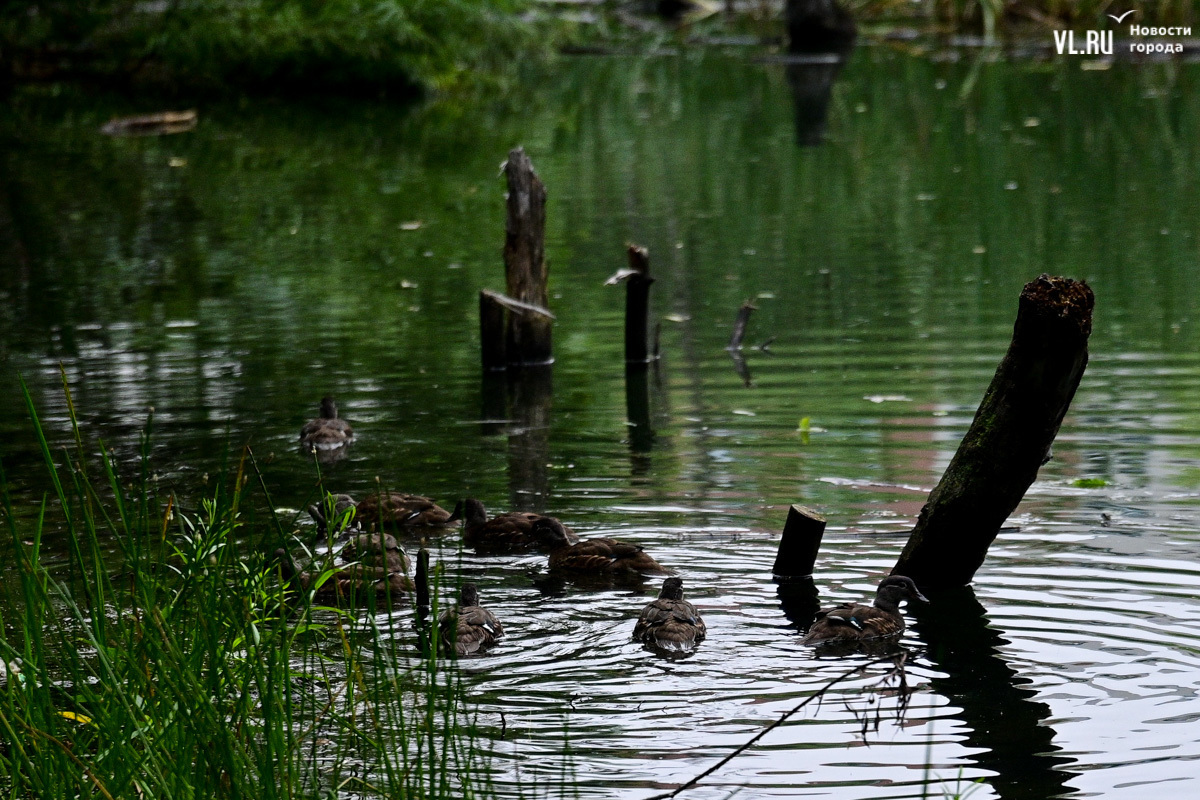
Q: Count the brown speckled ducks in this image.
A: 9